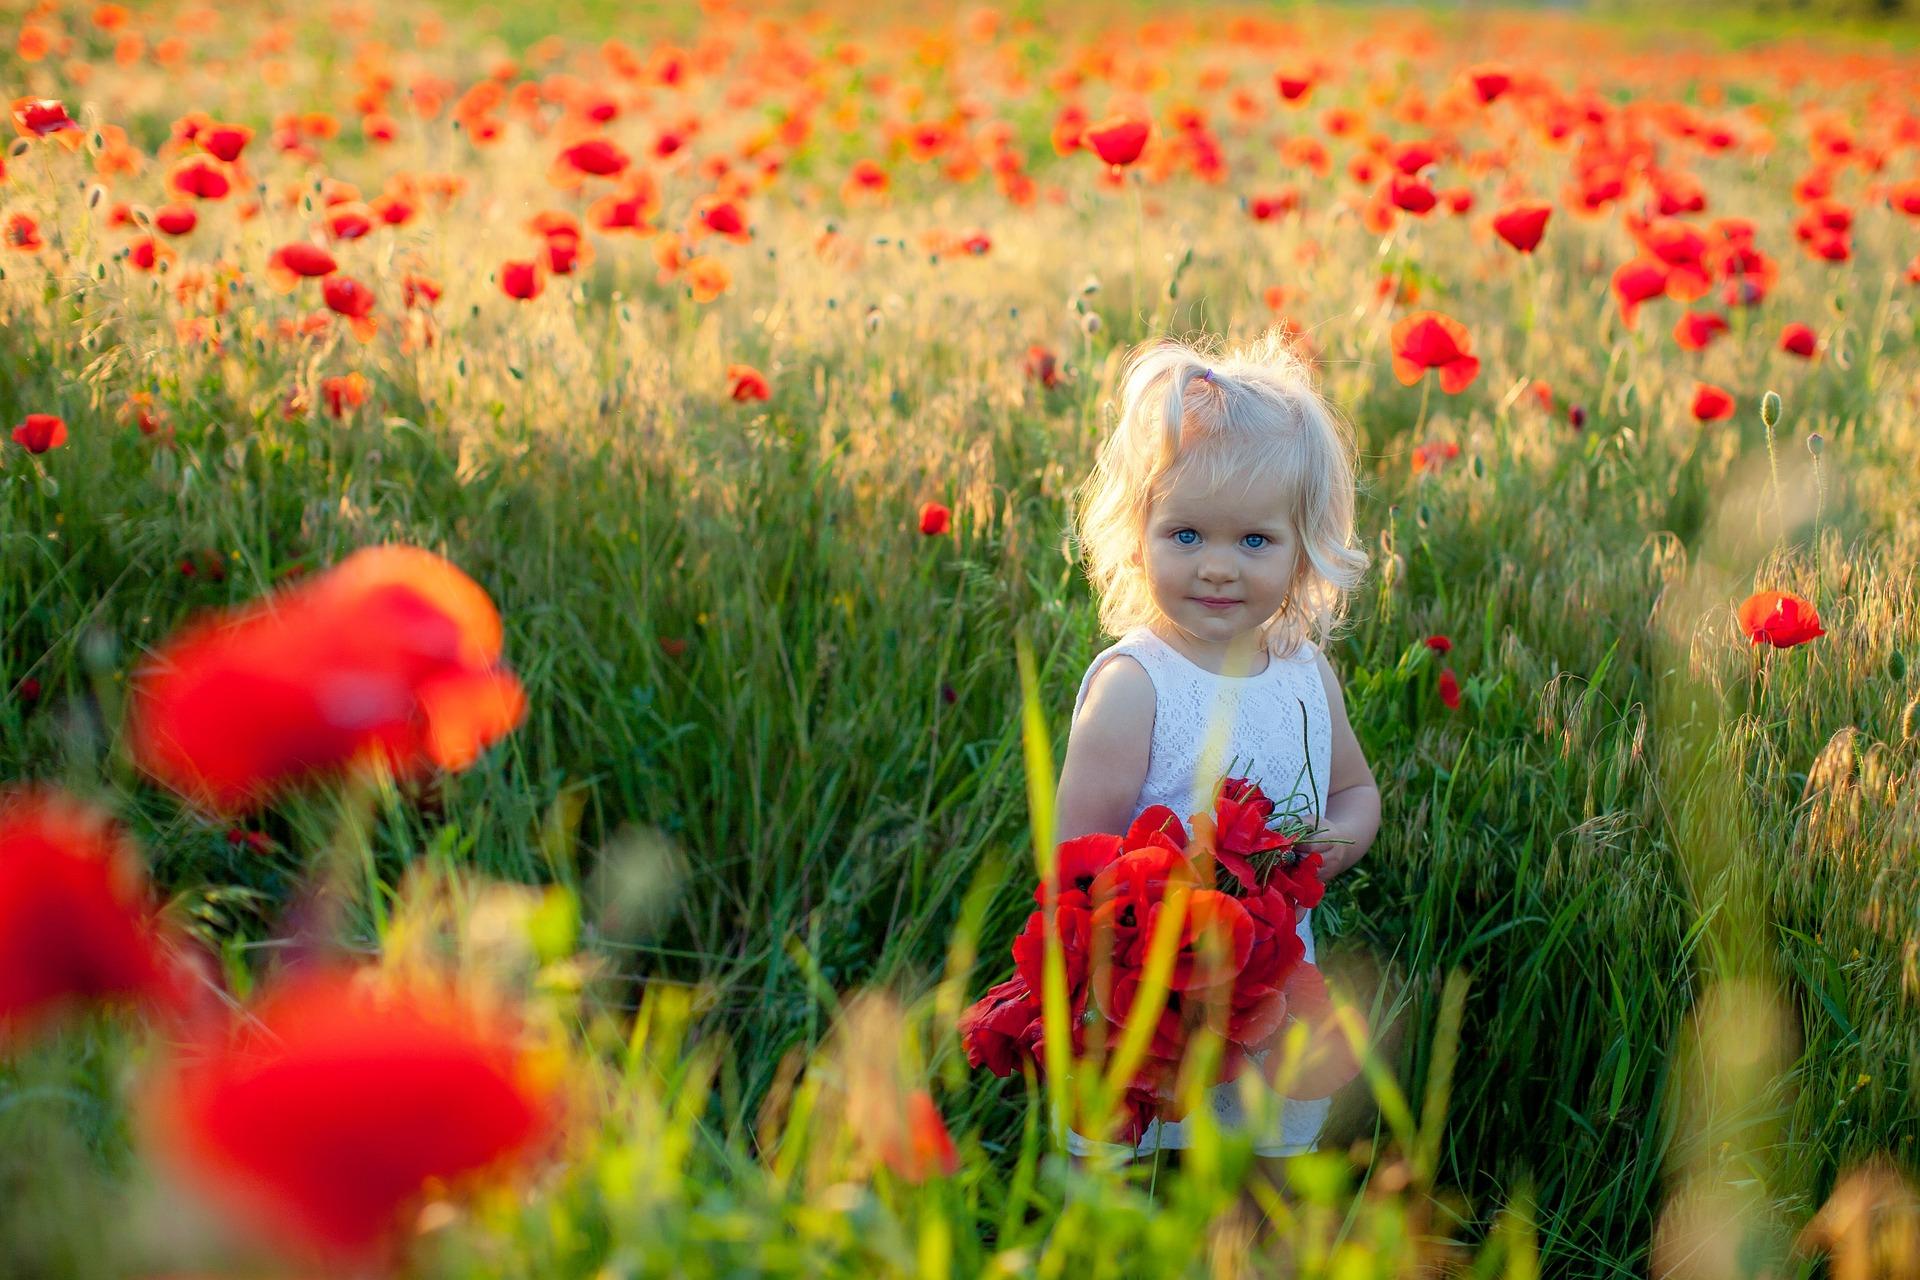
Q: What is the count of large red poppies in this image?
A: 3